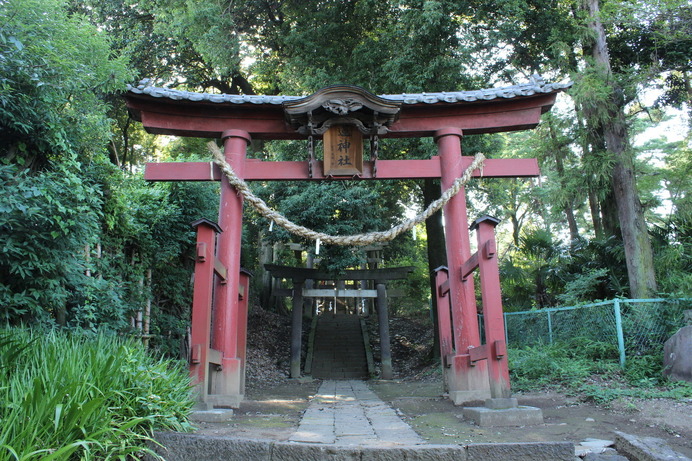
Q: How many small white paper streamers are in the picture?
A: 3